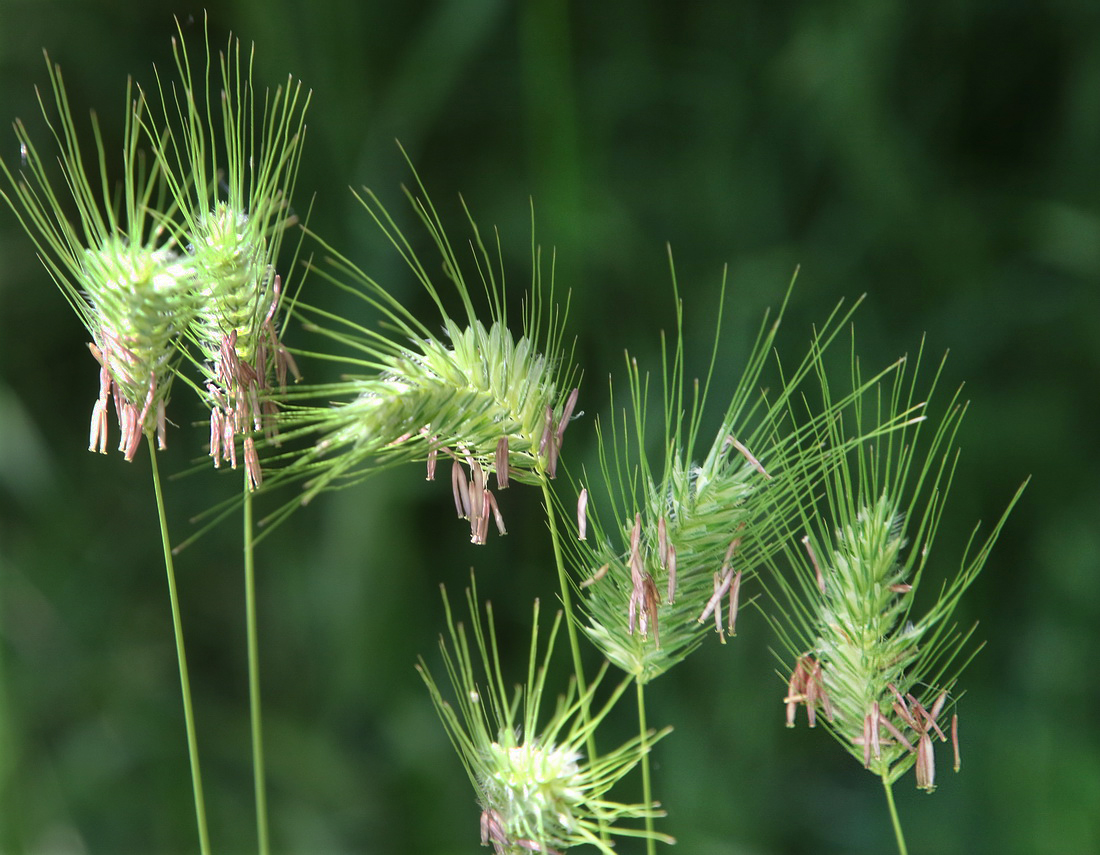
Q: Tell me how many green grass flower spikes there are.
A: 6